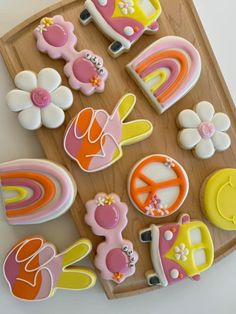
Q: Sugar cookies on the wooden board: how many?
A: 12